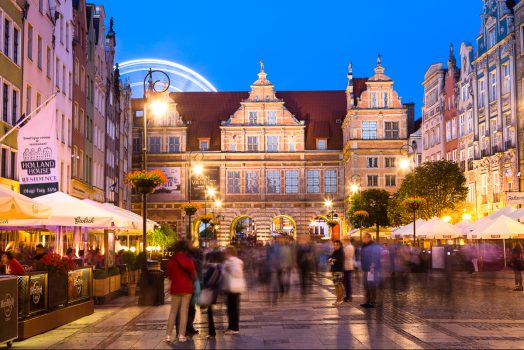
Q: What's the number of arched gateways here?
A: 4